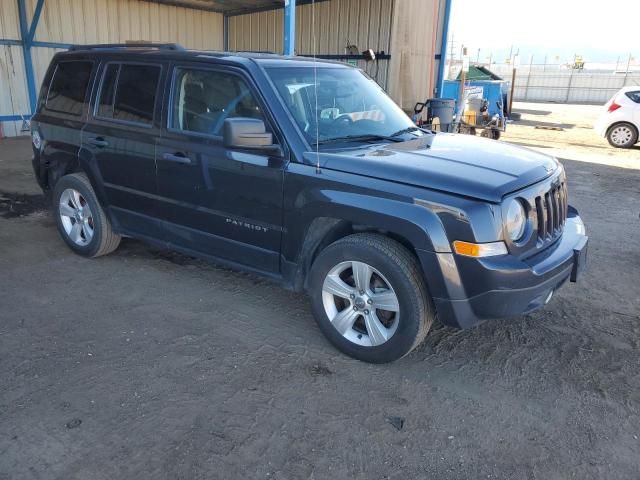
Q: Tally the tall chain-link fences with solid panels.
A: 1